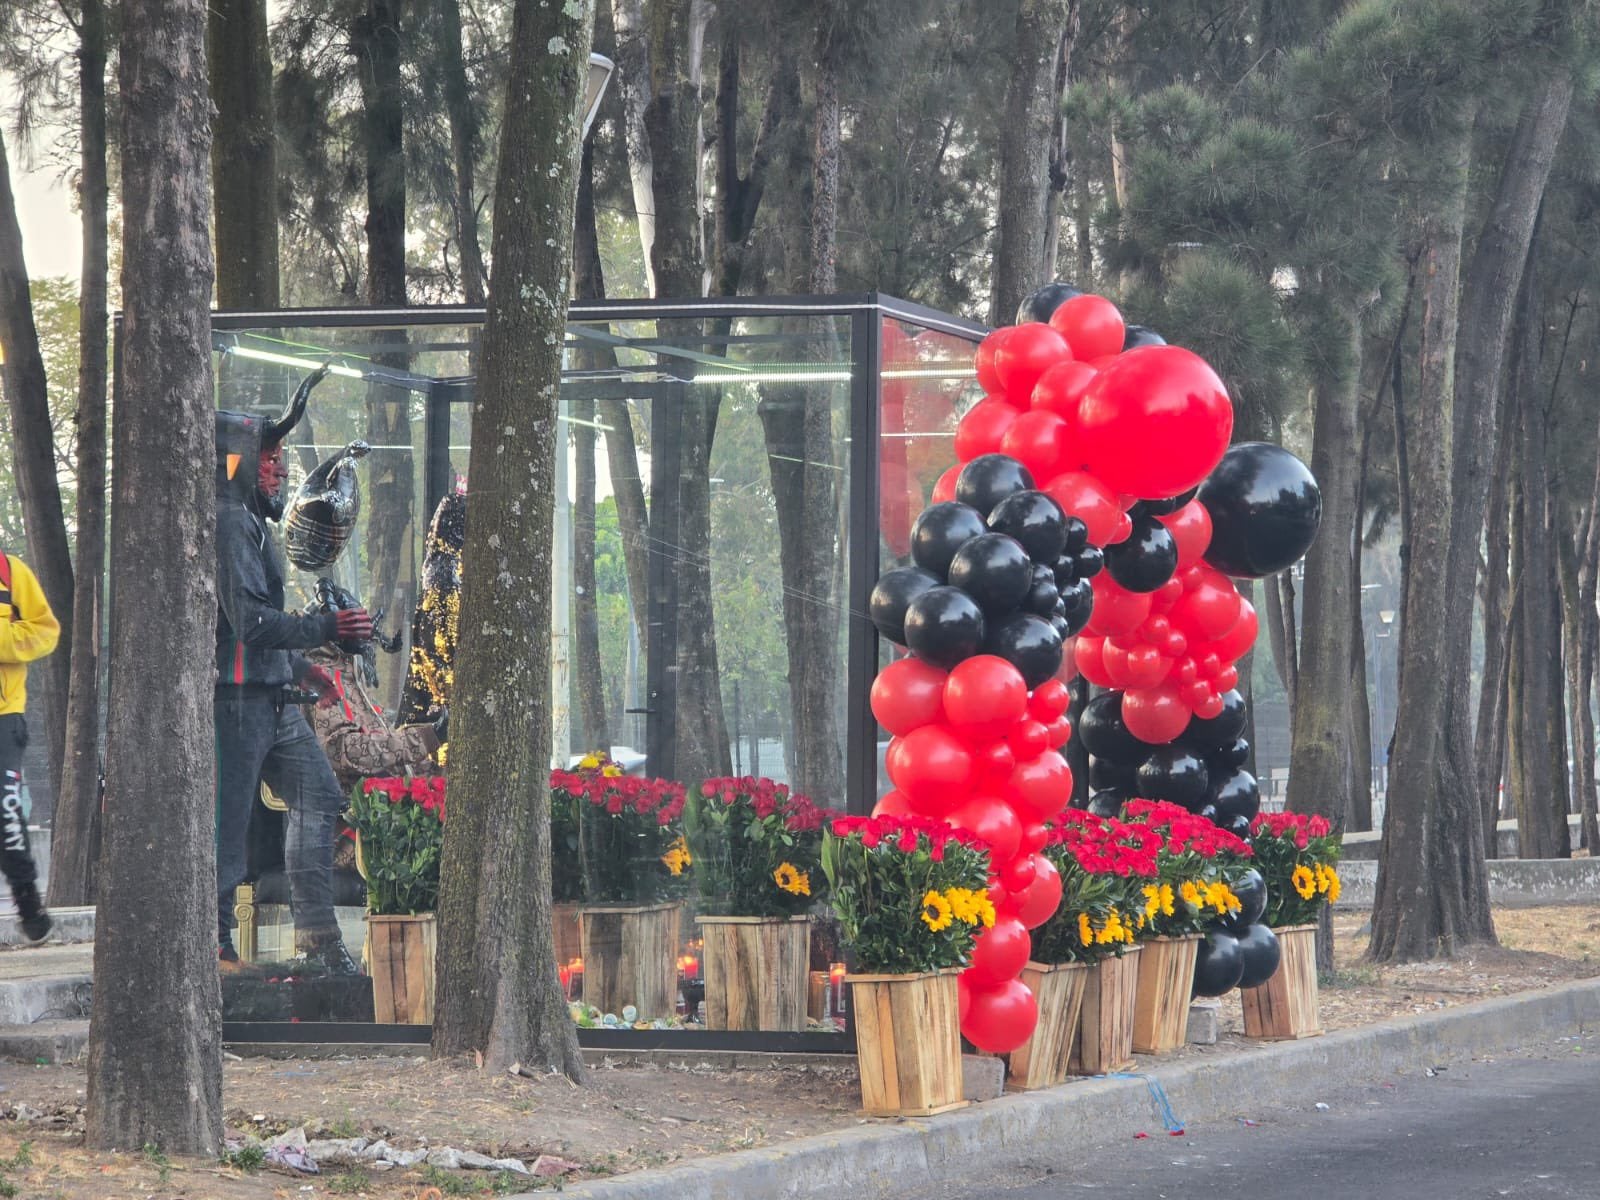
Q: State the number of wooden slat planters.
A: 9